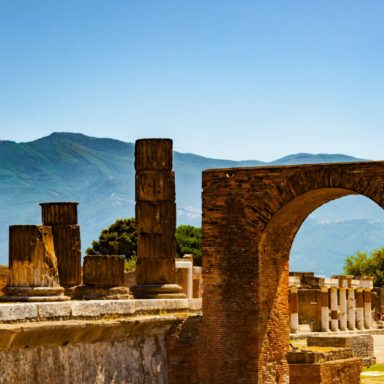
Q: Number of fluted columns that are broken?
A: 4